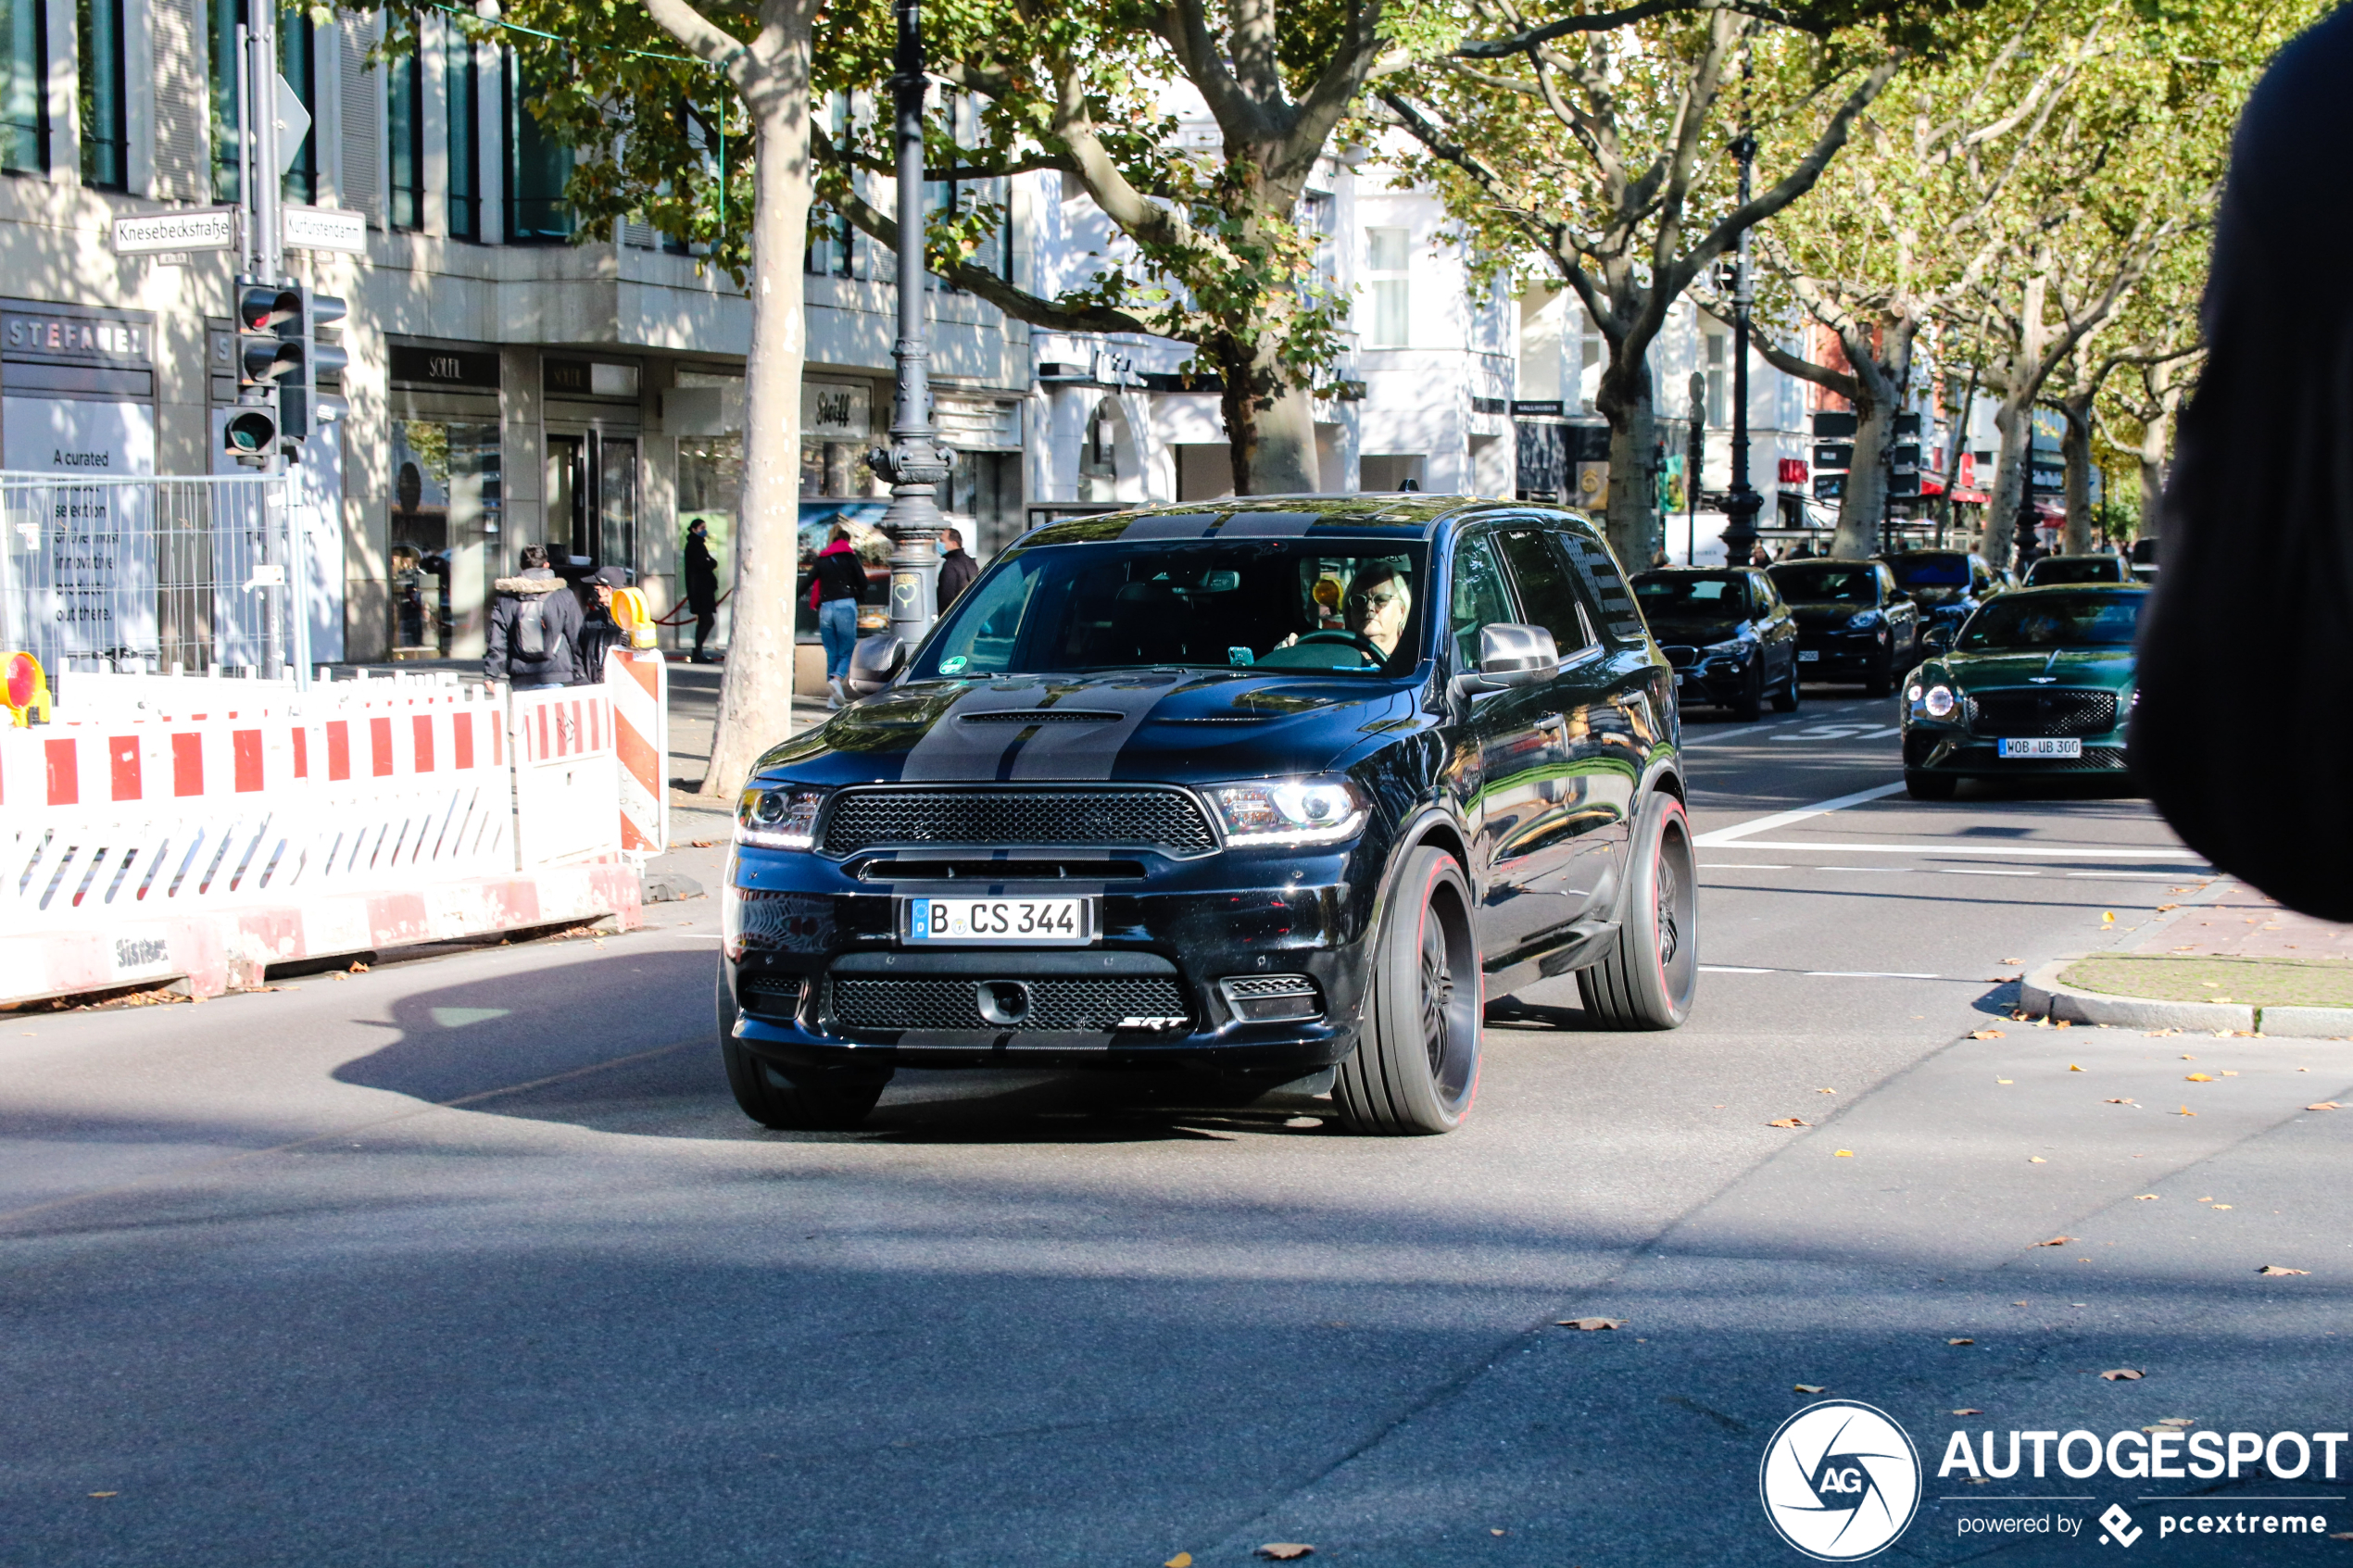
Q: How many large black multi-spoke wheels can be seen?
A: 2